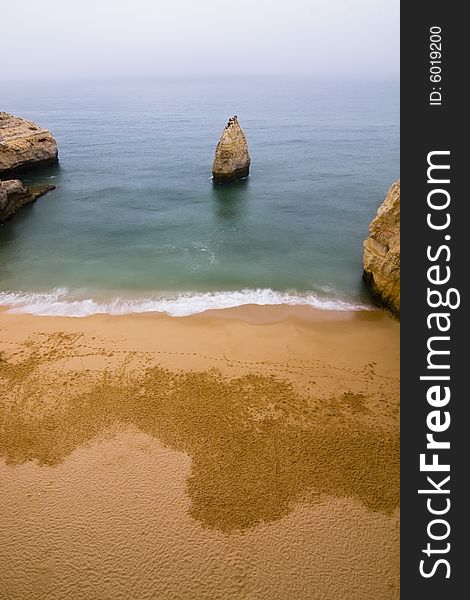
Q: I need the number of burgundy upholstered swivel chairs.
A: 0